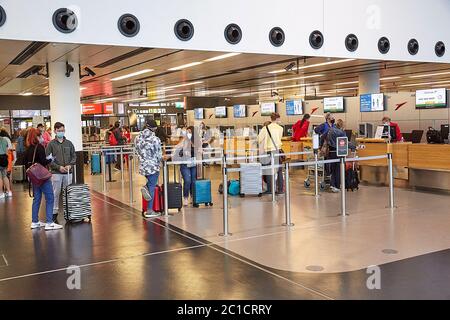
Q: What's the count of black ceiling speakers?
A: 11